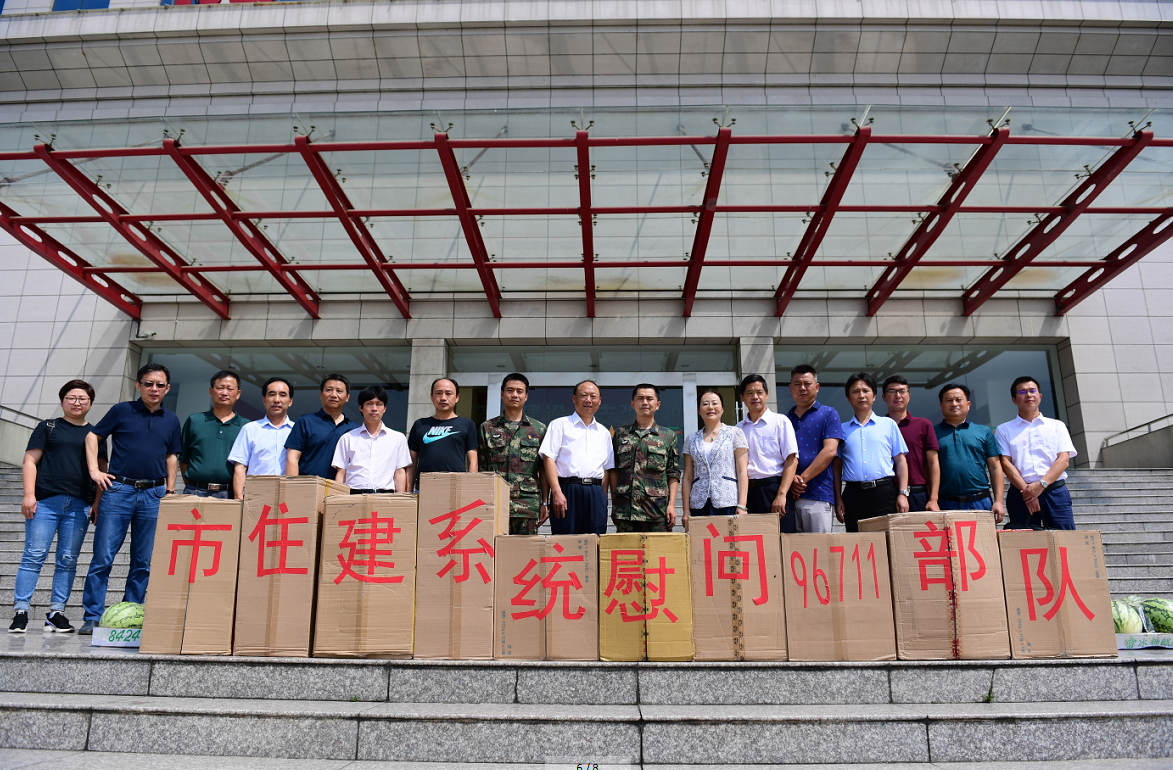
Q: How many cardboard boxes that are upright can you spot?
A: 10